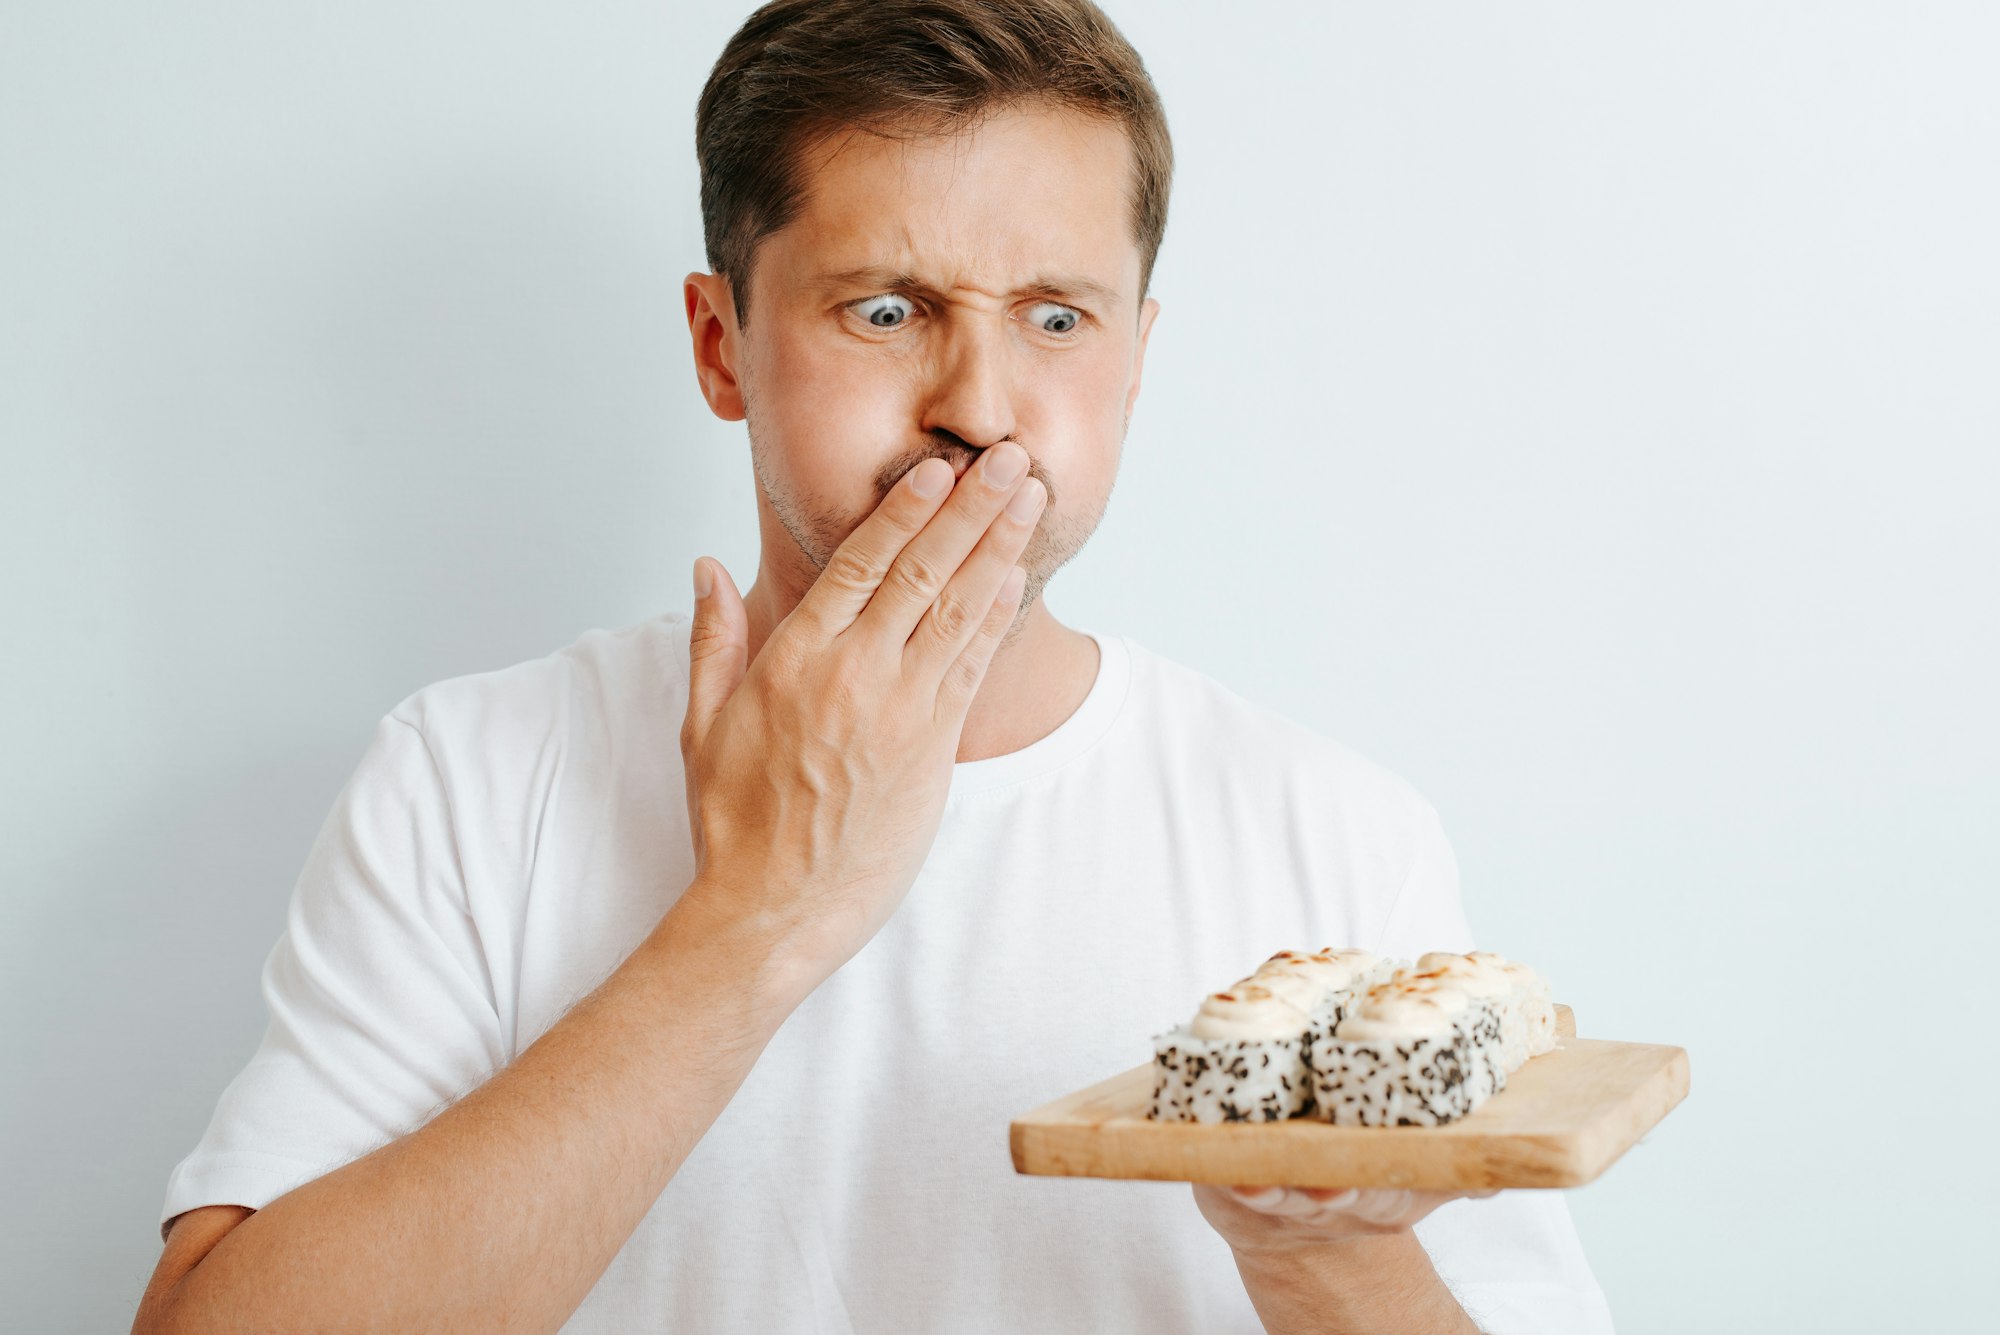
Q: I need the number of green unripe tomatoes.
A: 0